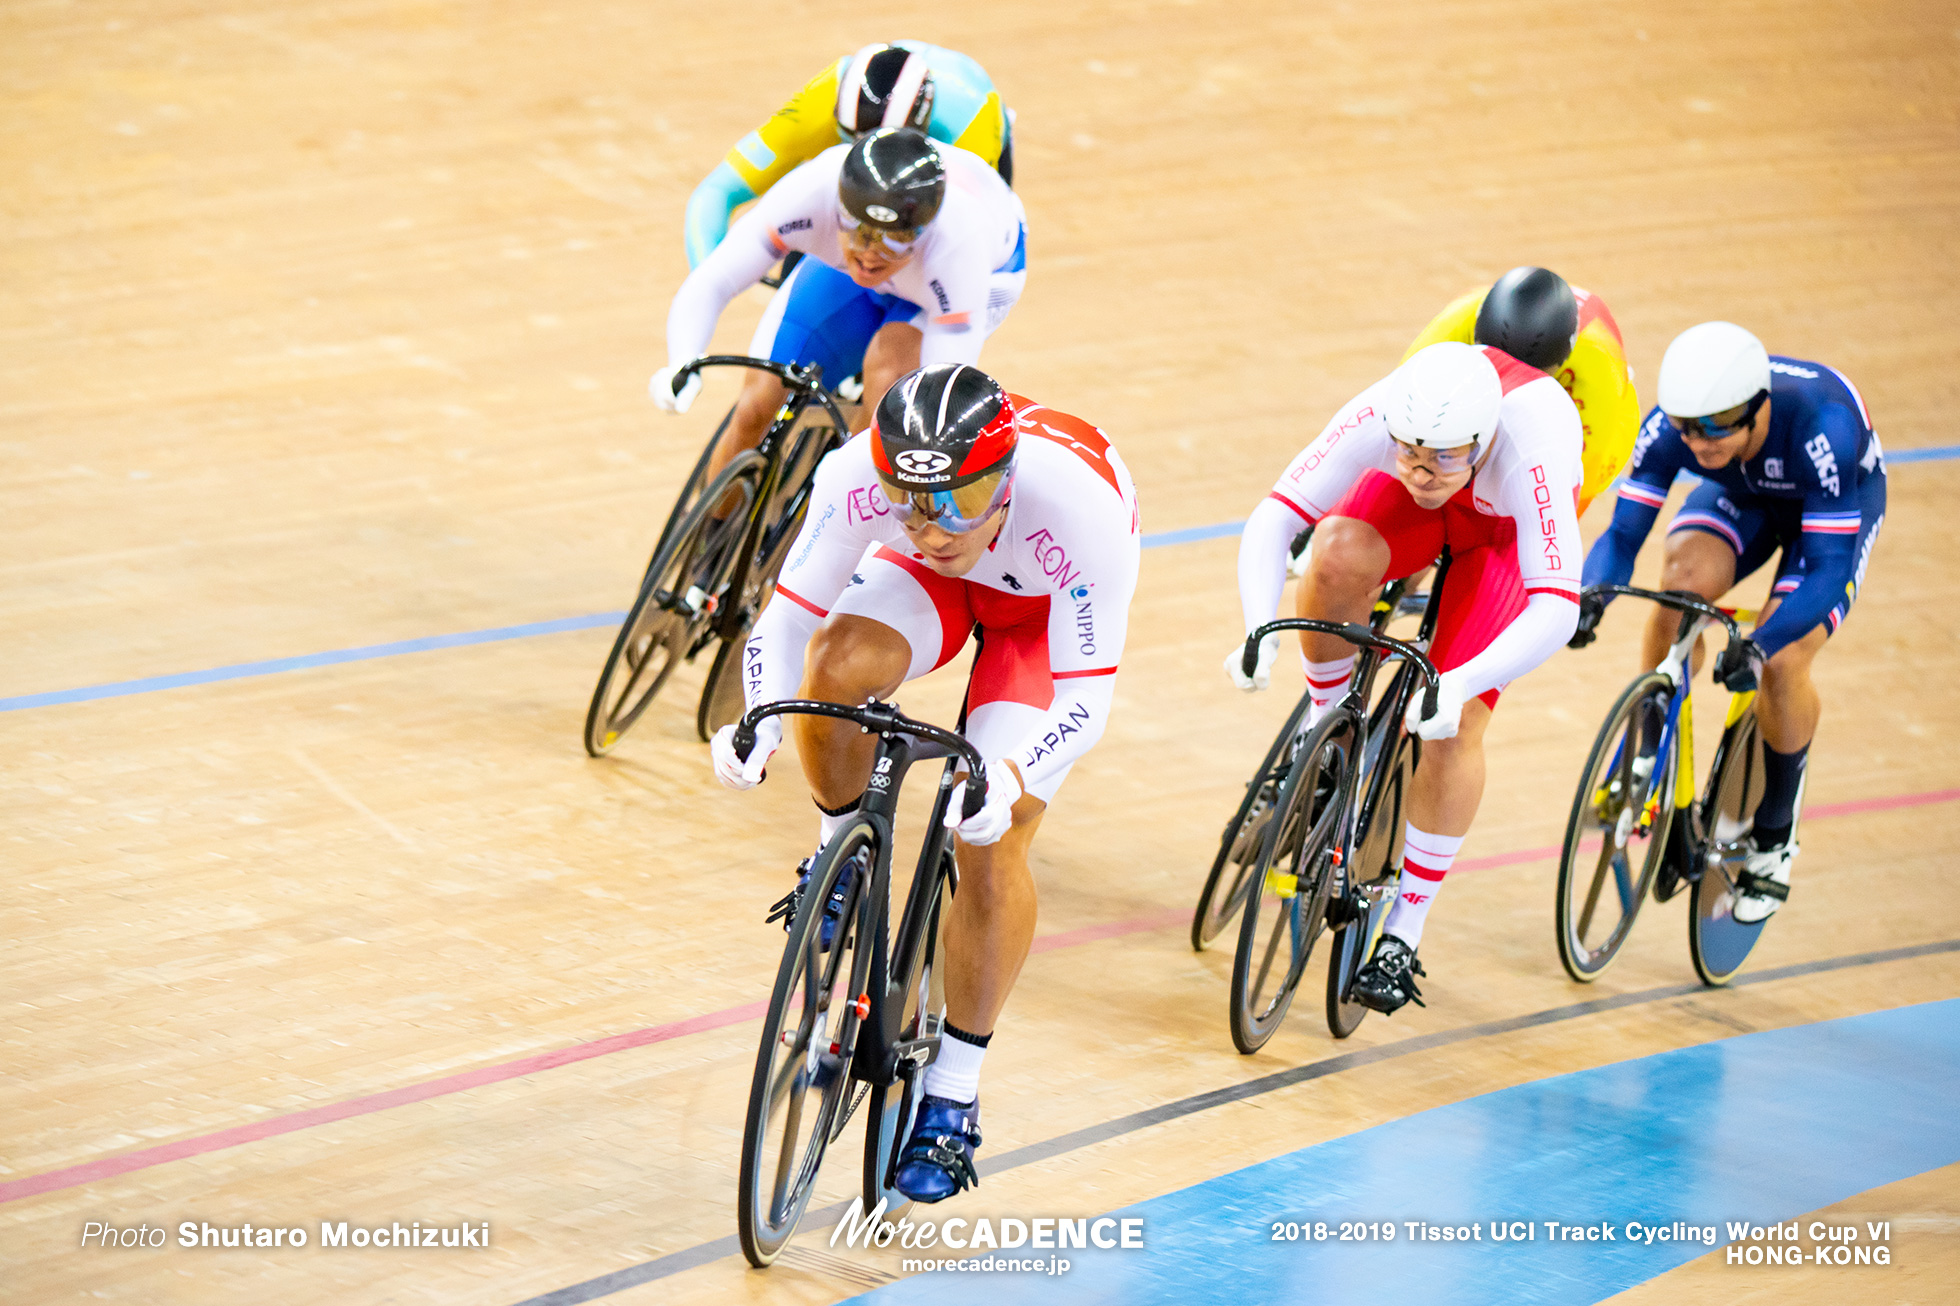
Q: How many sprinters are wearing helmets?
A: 6